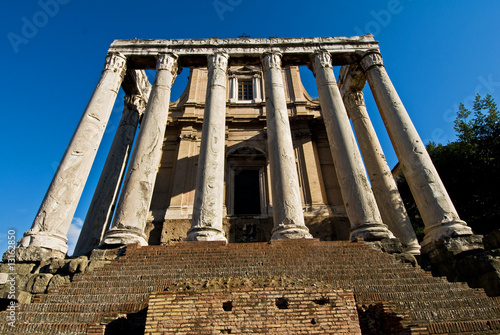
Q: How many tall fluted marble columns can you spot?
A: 8